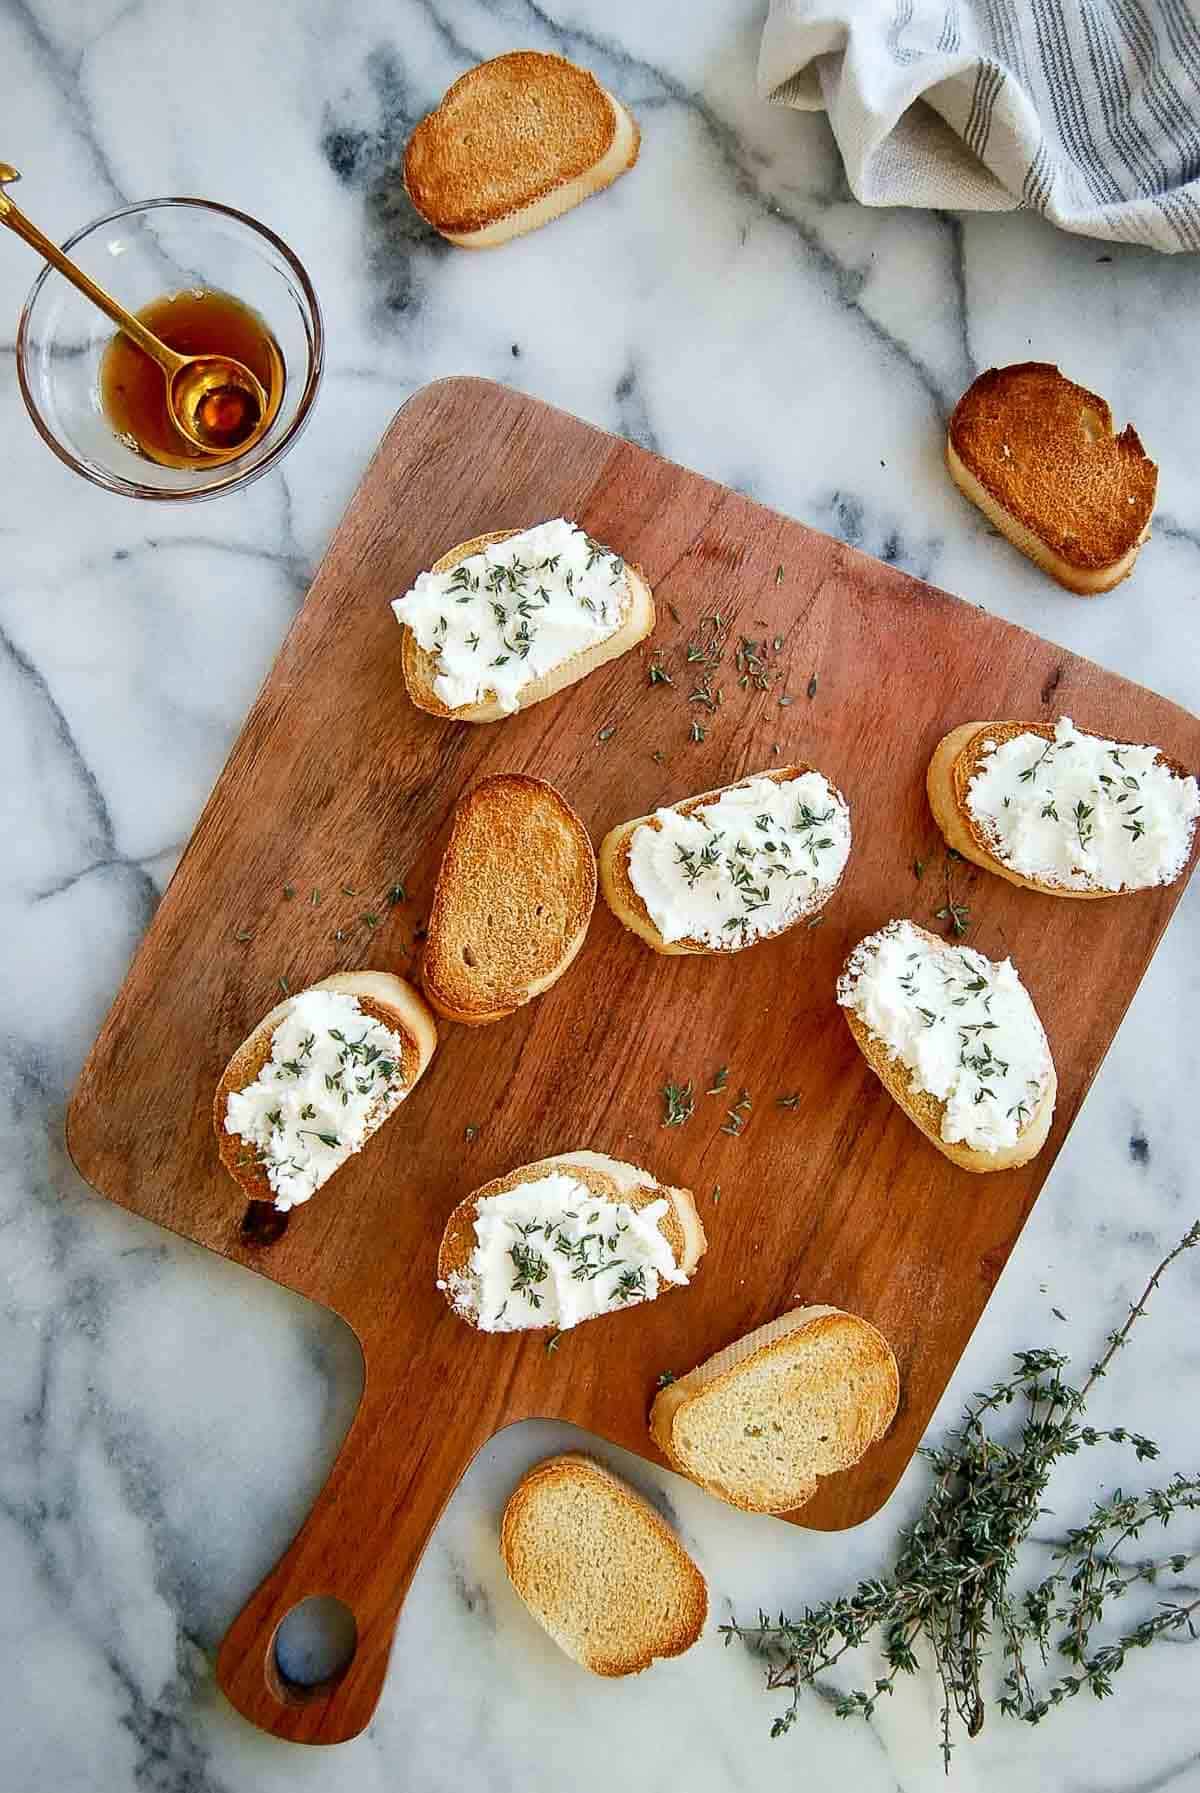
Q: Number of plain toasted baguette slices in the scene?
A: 5